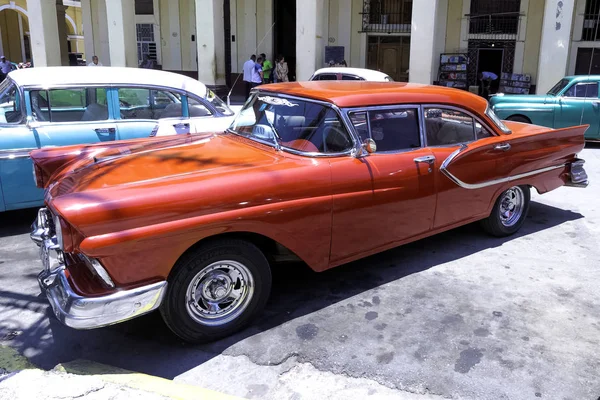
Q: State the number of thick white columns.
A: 6